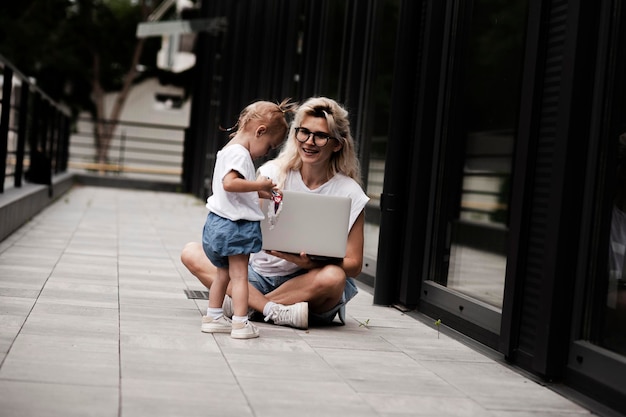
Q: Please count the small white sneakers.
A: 2